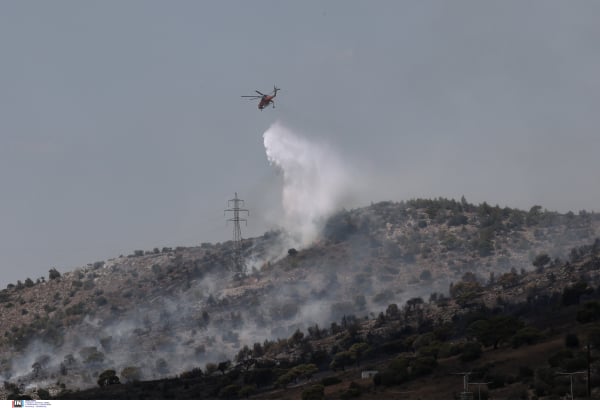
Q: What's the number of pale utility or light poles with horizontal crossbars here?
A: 3